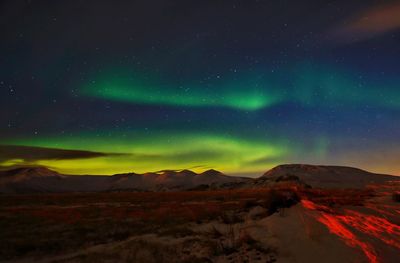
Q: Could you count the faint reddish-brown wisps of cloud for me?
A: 1